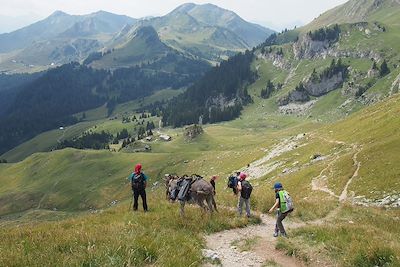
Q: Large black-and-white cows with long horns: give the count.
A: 0